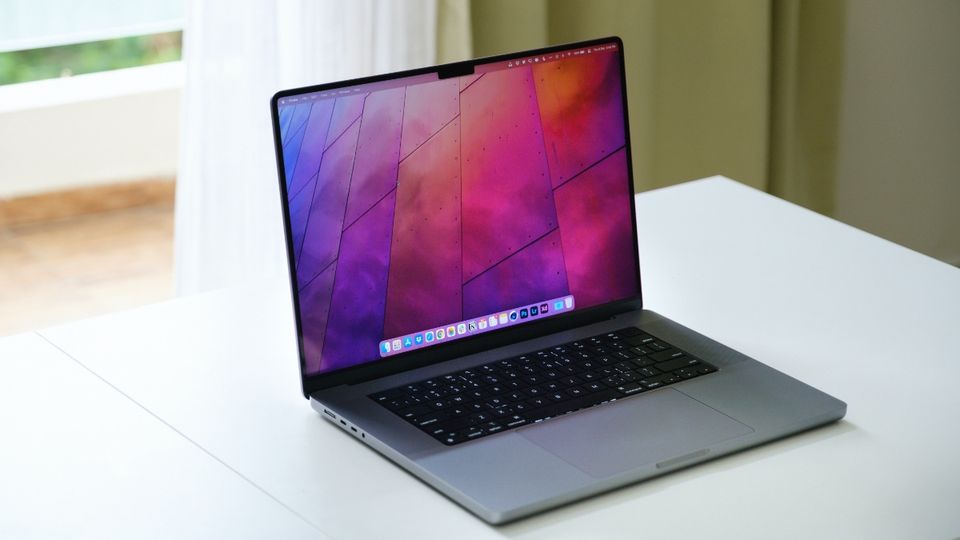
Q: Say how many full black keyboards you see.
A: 1